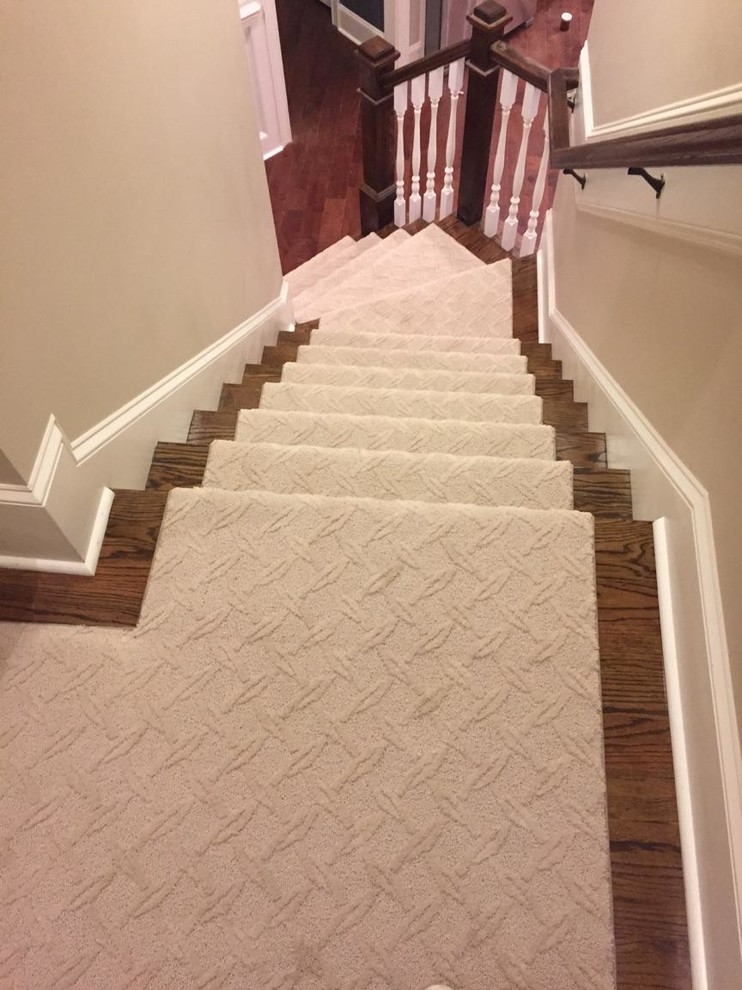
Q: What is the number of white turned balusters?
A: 7